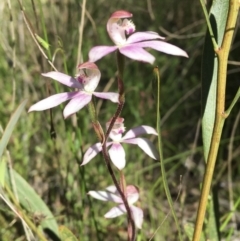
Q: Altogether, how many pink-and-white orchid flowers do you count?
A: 4